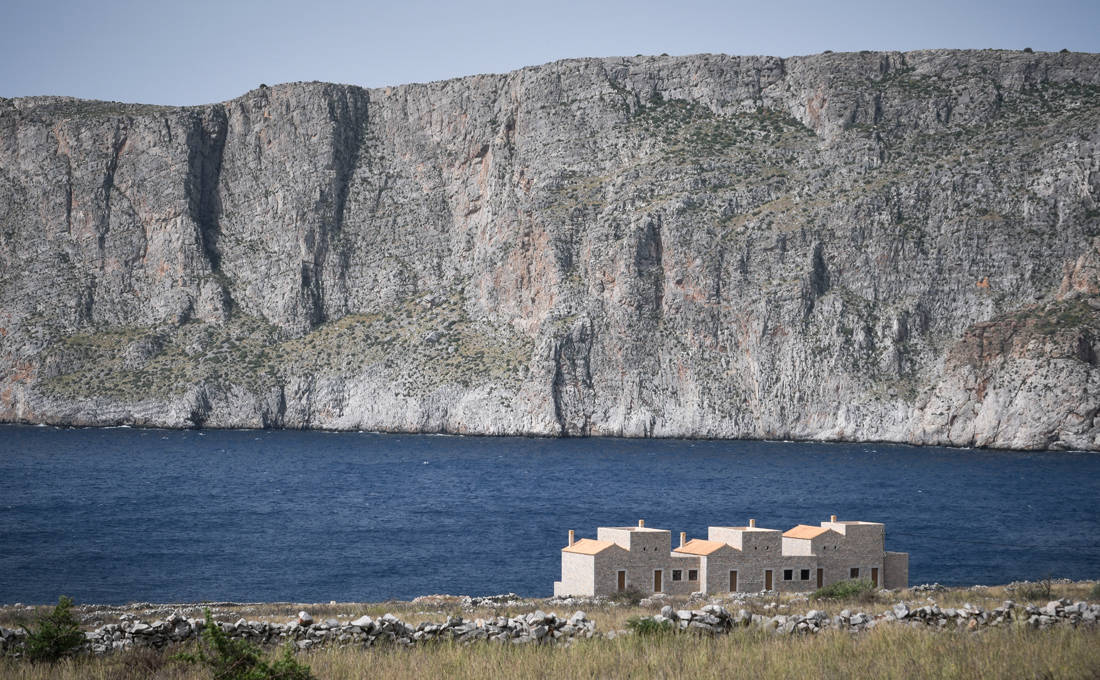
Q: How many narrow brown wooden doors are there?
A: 6